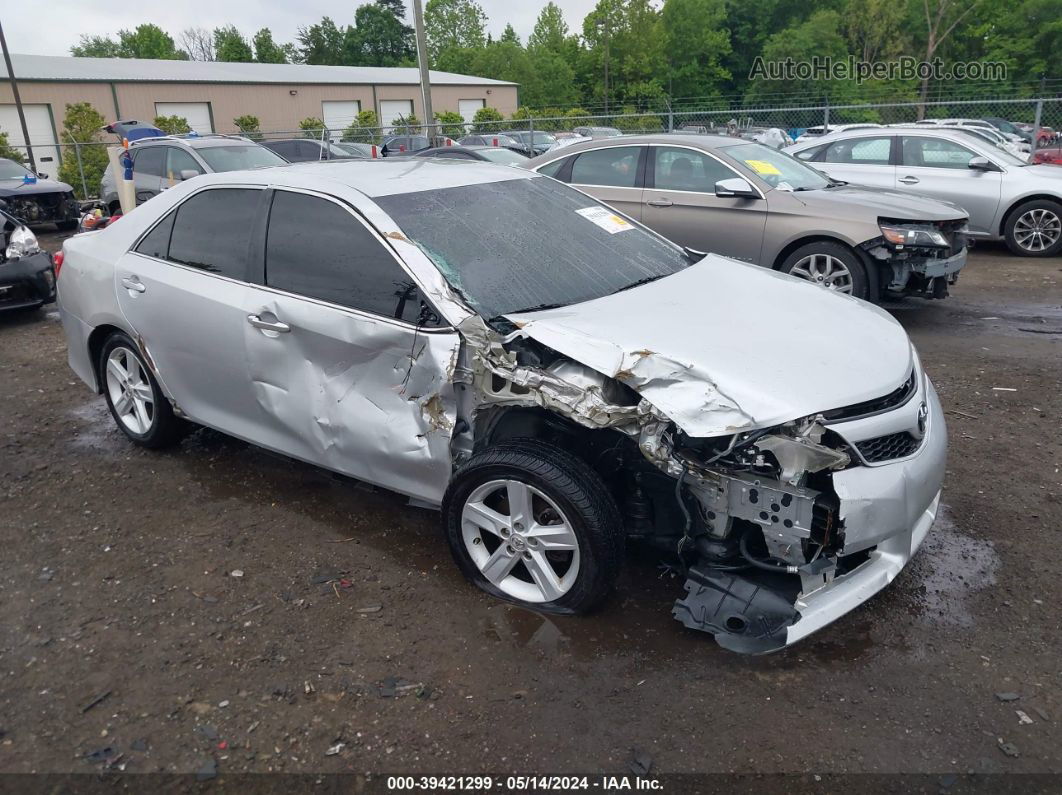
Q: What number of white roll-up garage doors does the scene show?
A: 5